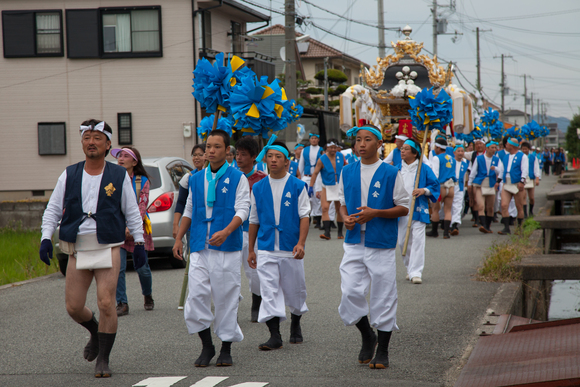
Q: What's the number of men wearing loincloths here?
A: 6